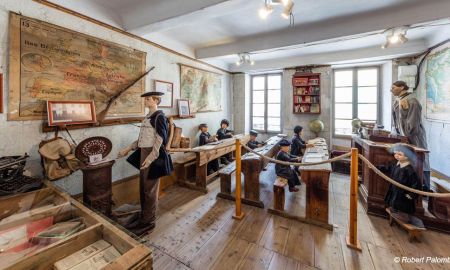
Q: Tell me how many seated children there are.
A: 5